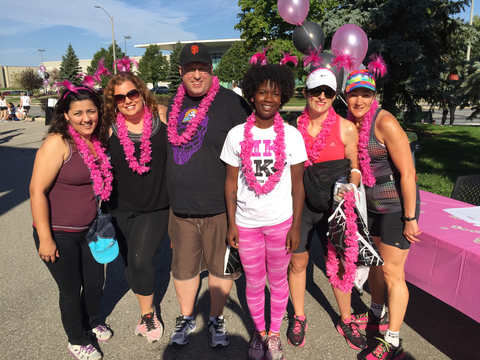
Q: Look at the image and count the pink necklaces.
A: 7